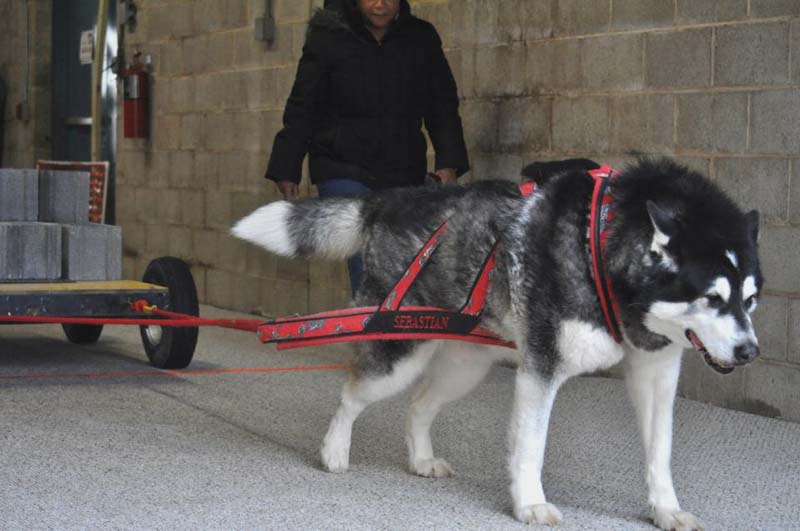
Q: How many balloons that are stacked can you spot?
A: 0